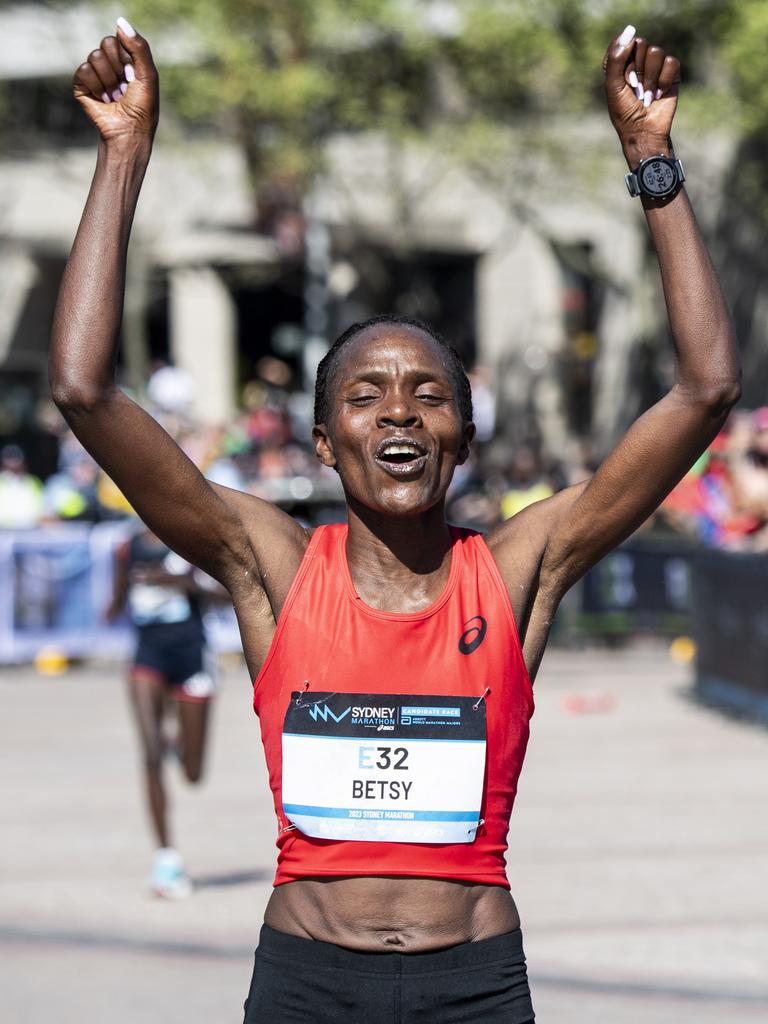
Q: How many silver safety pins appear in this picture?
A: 4